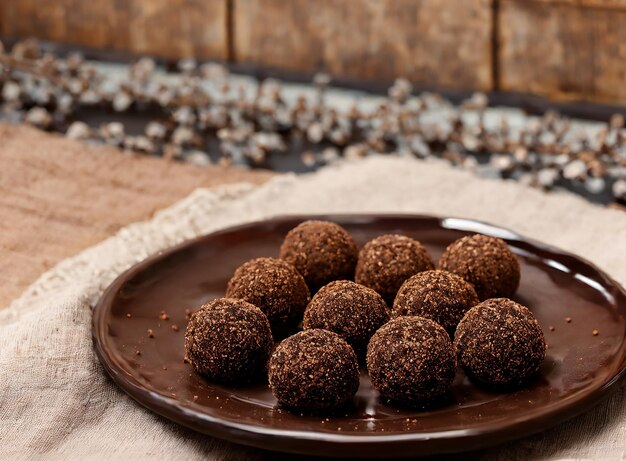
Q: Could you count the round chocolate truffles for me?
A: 10